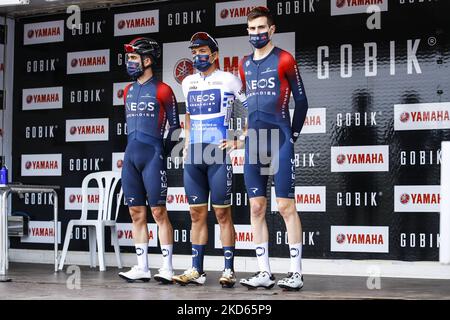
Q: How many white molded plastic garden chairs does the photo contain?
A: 1